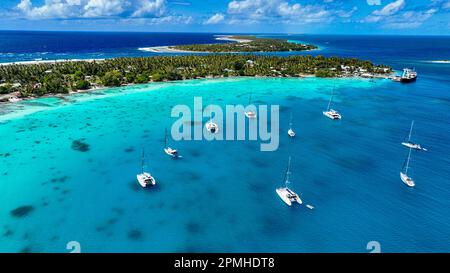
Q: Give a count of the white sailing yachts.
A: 9